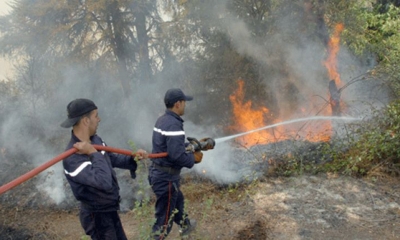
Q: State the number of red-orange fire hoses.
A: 1